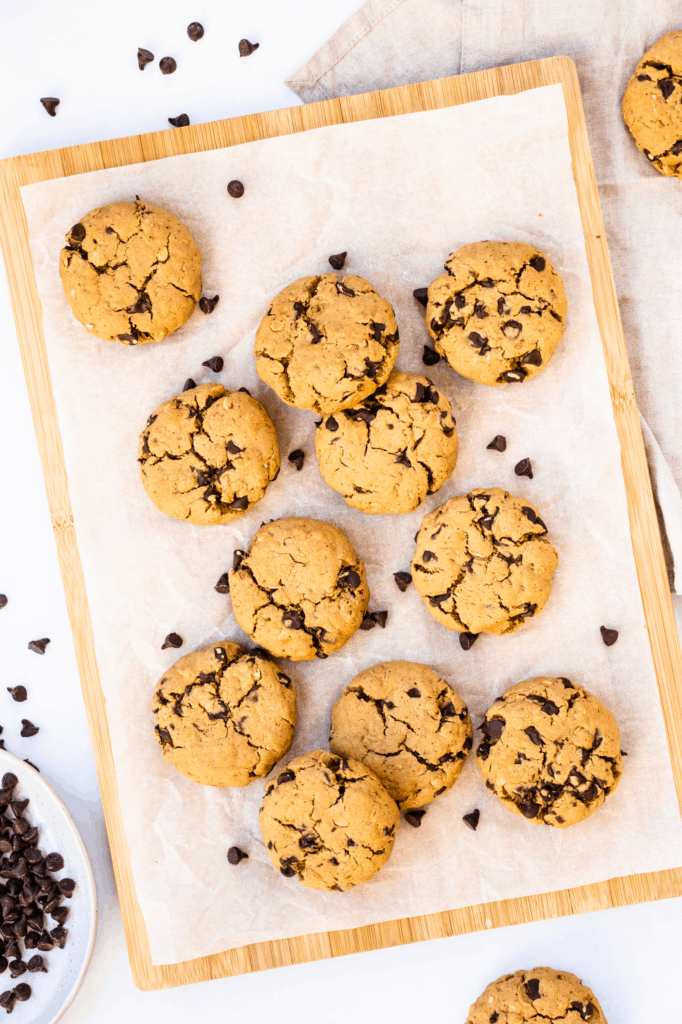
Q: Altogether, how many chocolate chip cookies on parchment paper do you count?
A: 11